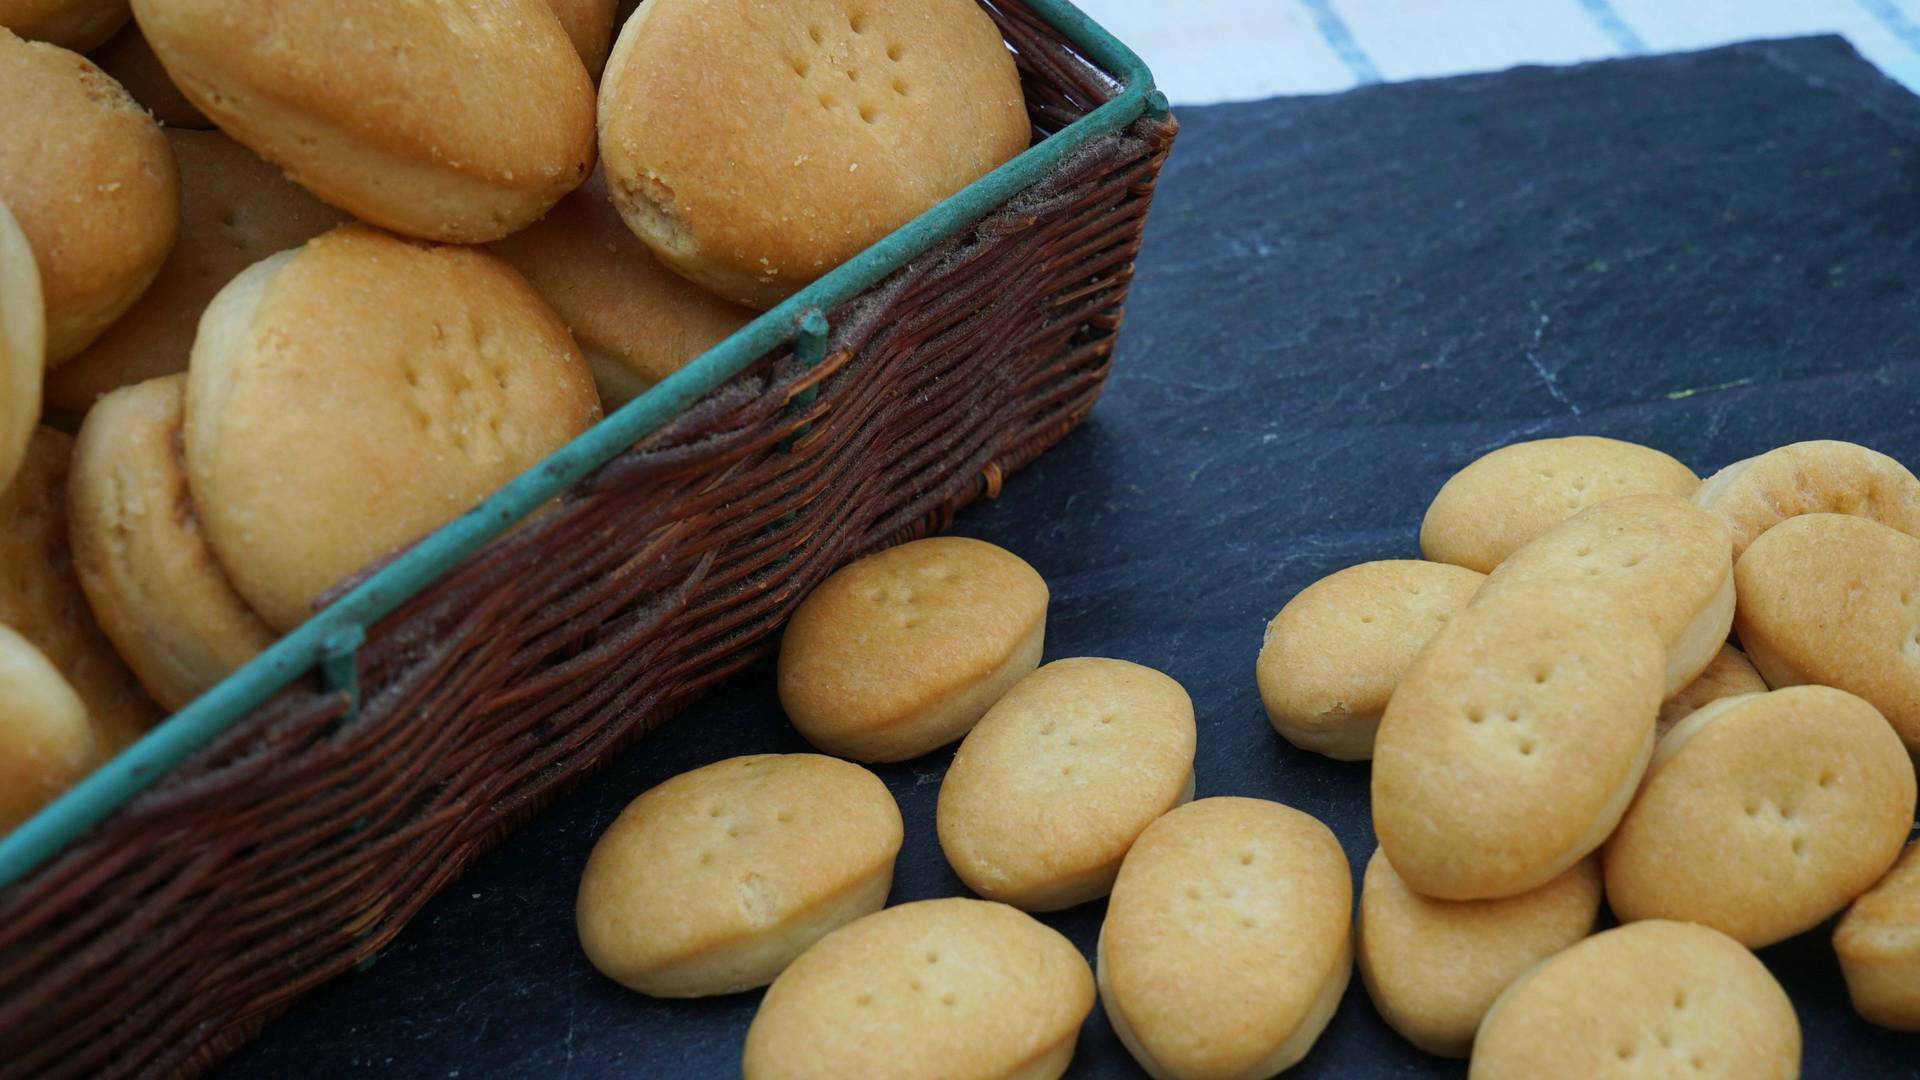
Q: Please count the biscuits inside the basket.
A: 13